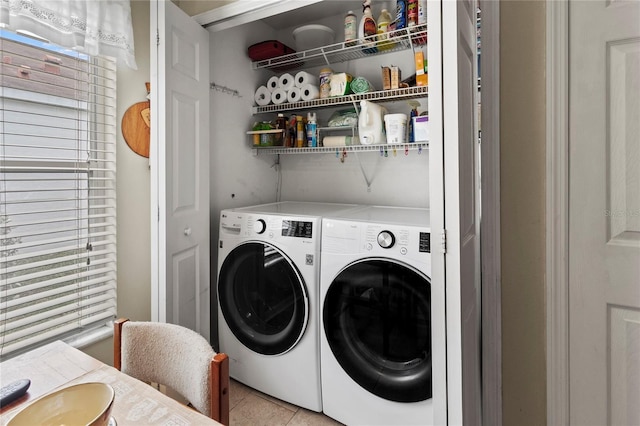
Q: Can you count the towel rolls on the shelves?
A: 7